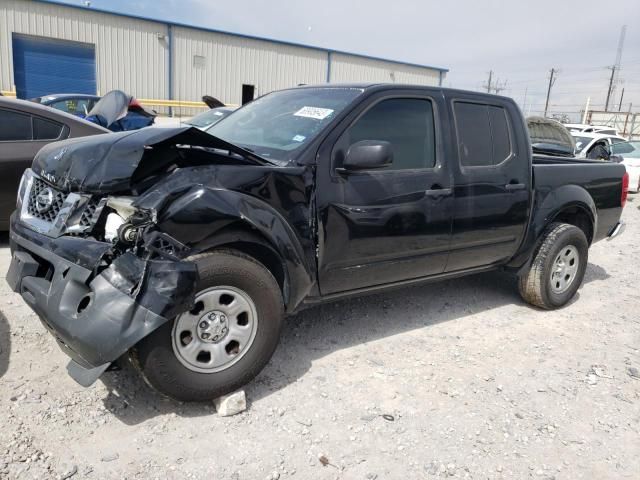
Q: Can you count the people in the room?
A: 0